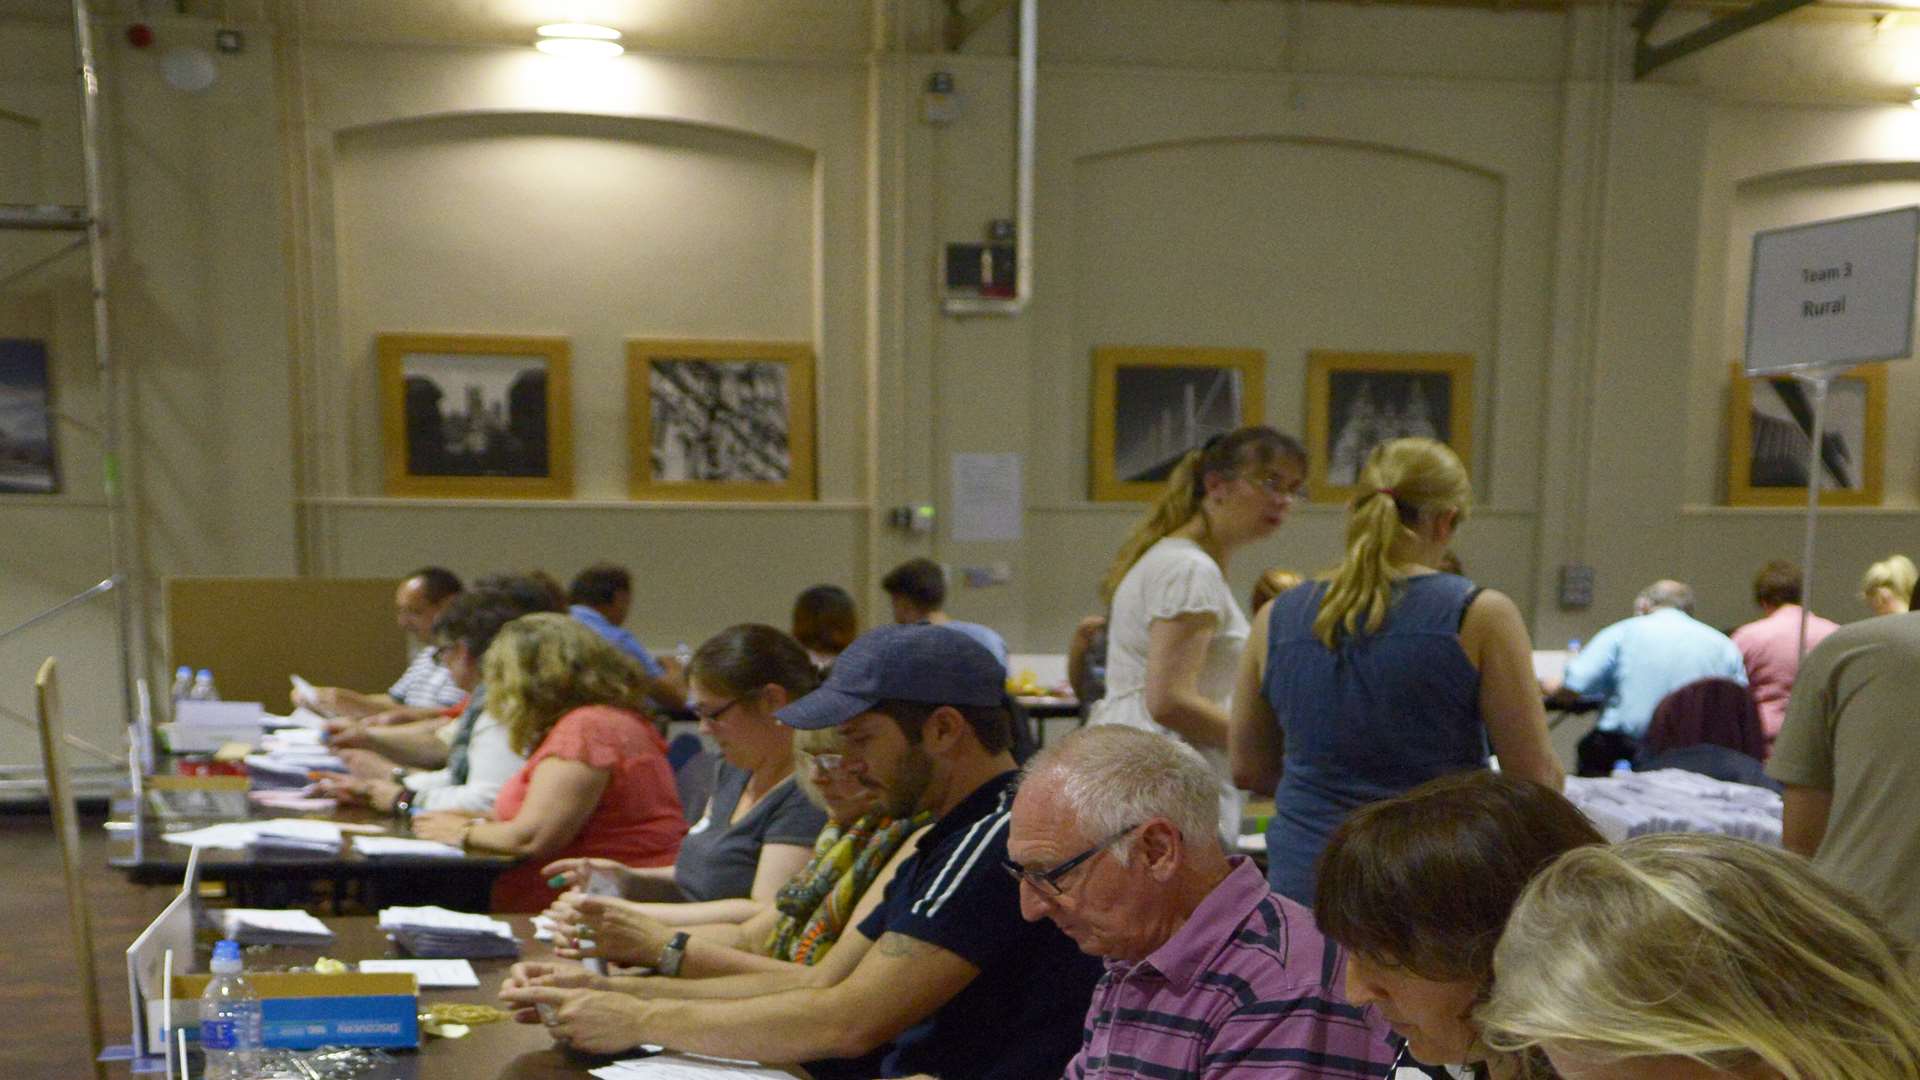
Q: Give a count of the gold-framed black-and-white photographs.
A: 5